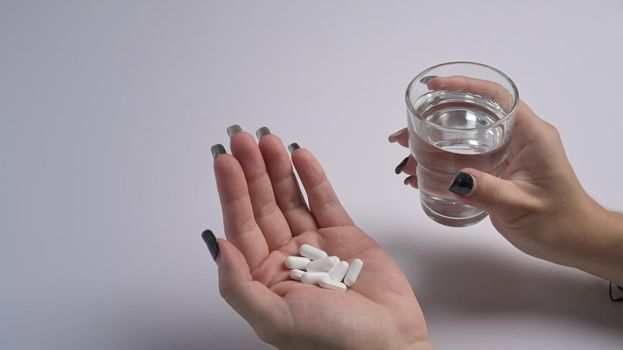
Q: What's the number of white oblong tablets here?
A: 9